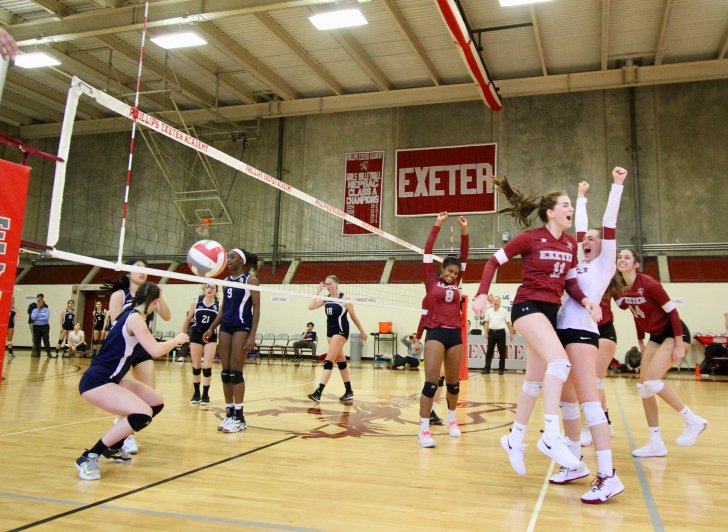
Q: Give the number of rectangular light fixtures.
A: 4